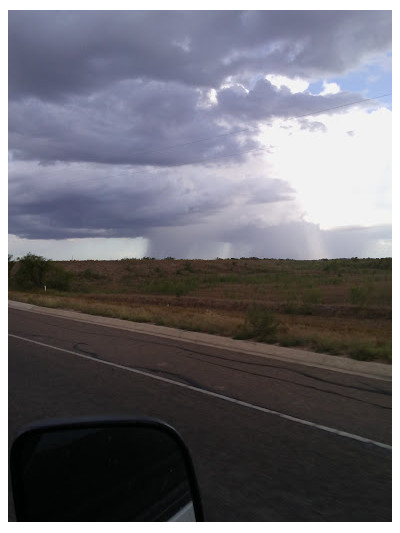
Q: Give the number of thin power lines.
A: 2